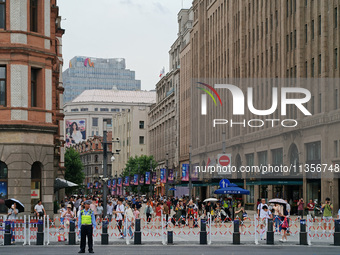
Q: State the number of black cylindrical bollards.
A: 11